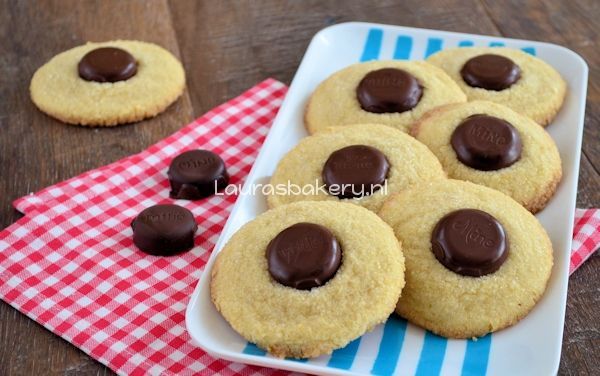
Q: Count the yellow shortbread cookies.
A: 7